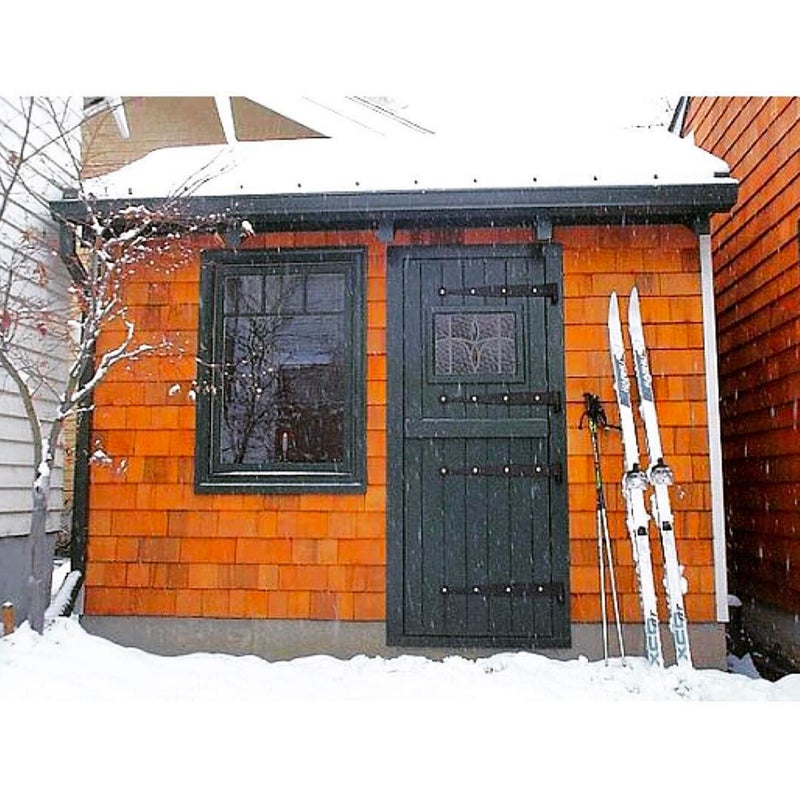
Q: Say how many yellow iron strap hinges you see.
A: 0